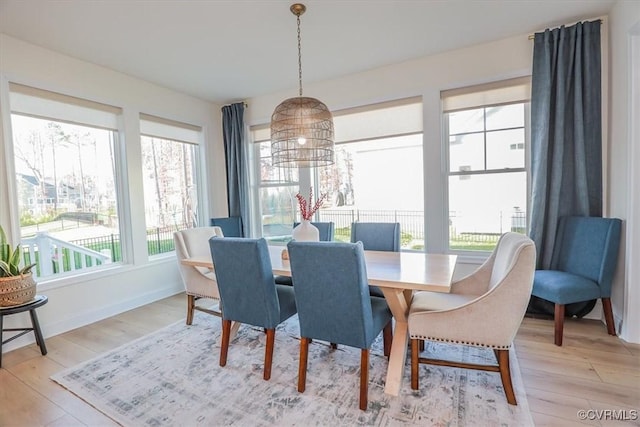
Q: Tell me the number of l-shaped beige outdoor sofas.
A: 0